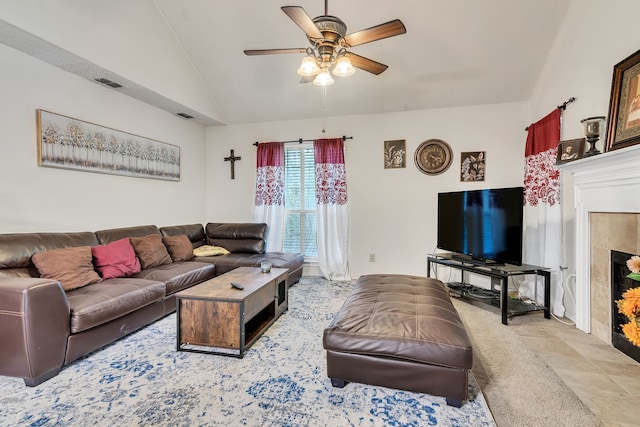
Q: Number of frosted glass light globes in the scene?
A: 3